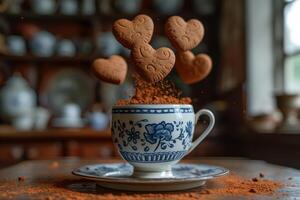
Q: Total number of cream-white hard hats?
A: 0